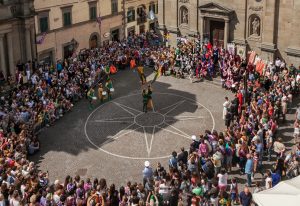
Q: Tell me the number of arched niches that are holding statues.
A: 2